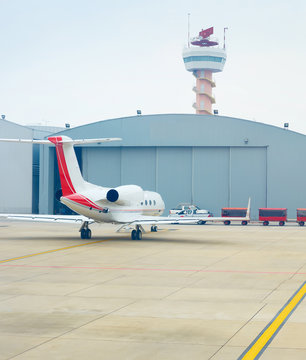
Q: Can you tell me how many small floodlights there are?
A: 5